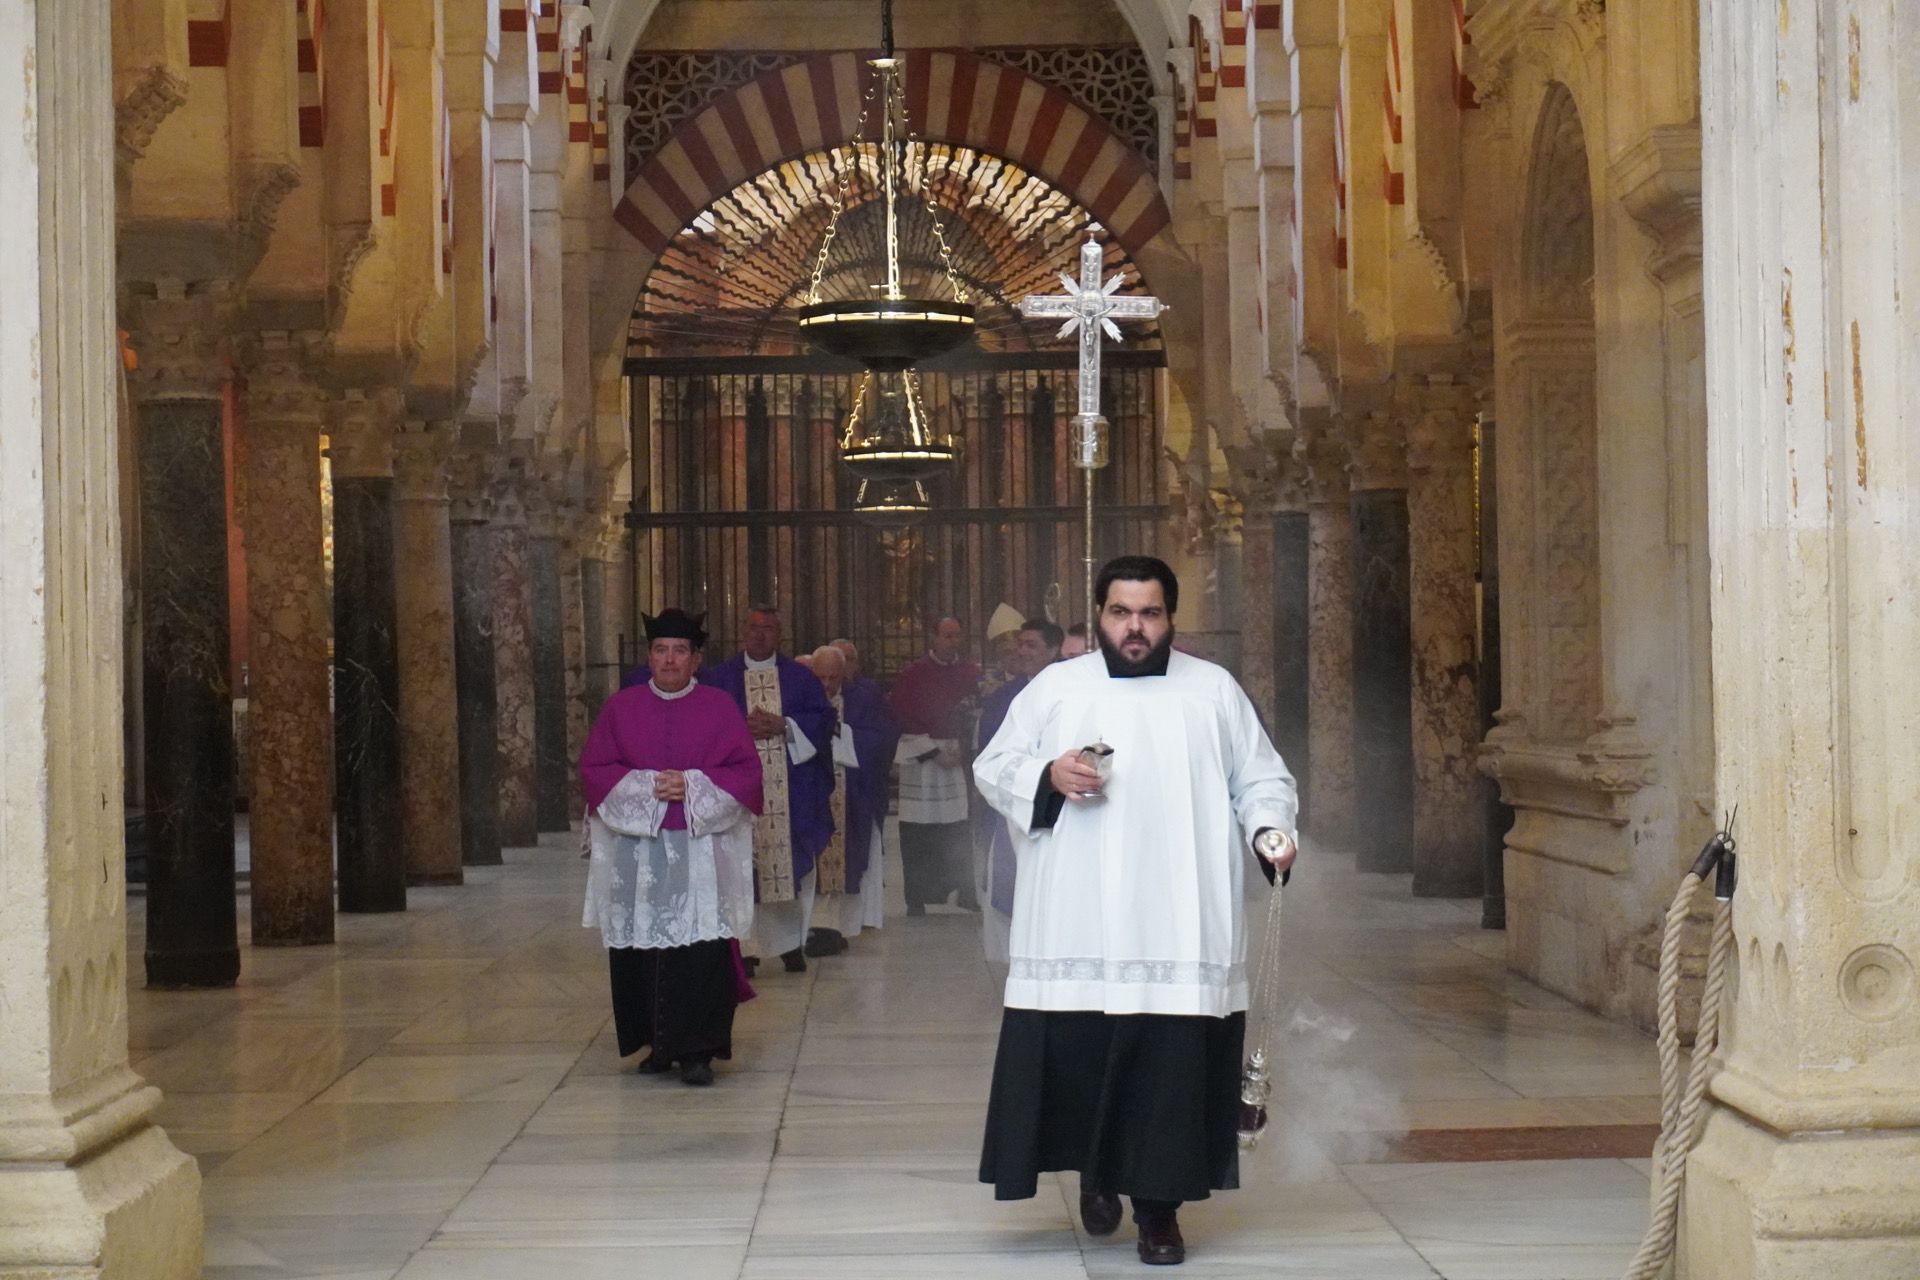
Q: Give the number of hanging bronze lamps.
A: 3